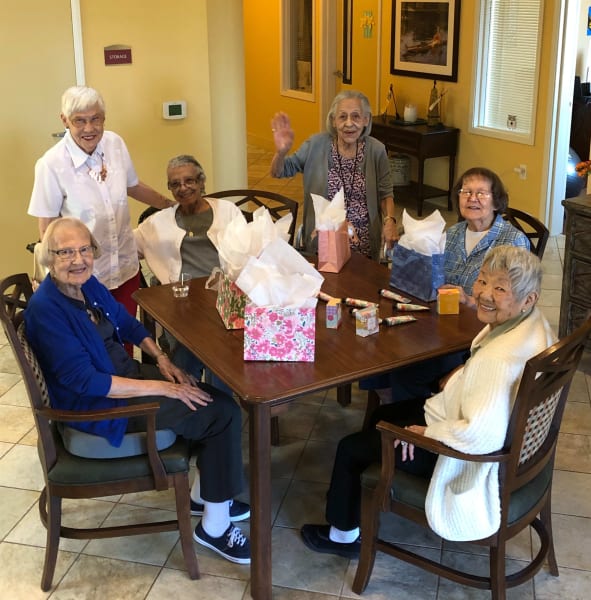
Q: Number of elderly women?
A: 6